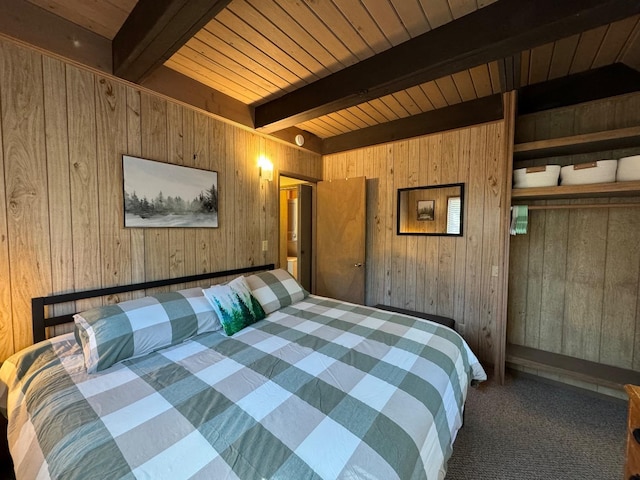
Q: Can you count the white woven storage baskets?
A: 3